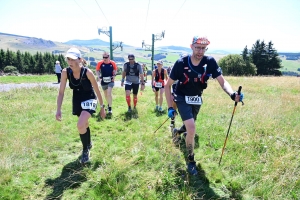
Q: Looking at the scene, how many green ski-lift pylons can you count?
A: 2